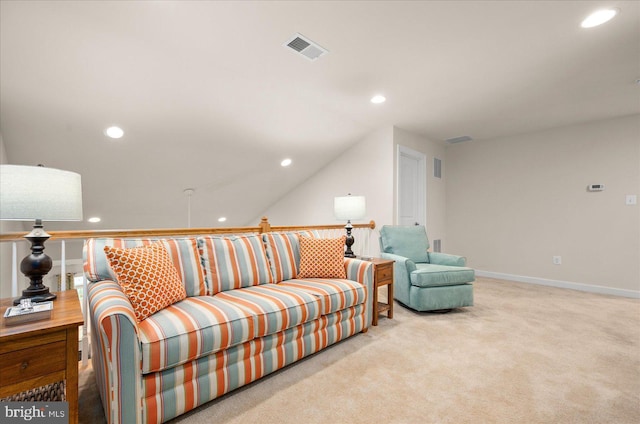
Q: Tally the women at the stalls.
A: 0